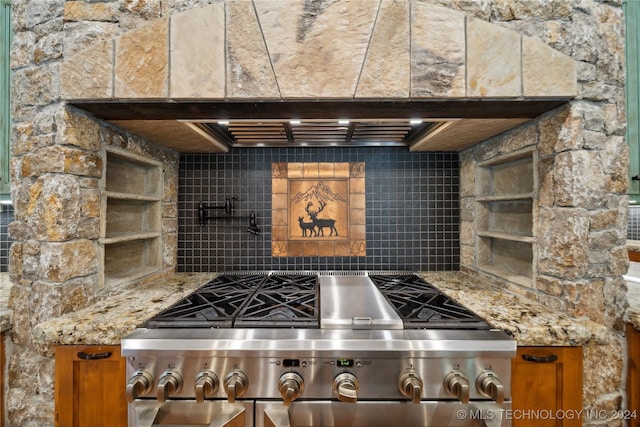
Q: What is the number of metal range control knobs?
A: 9